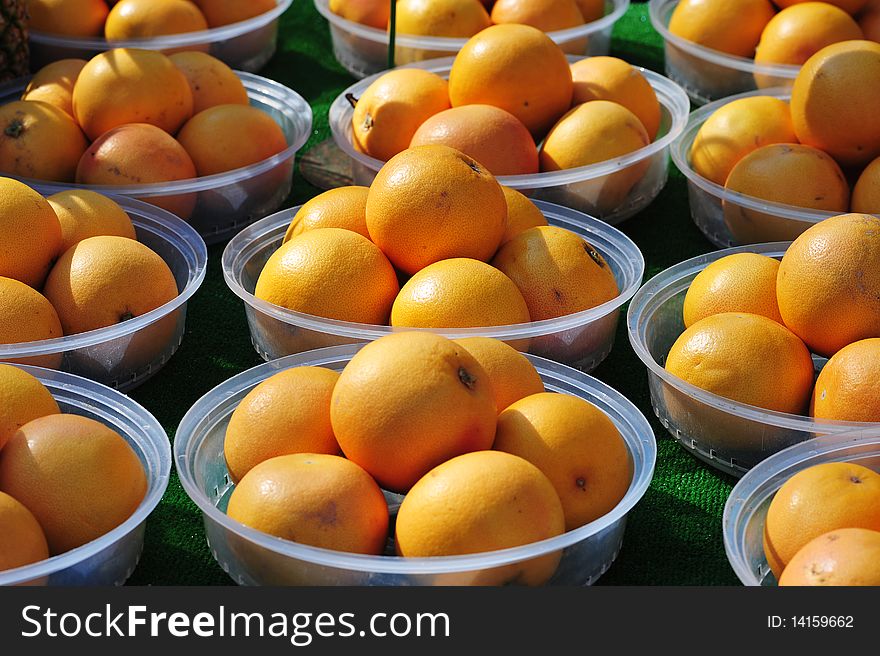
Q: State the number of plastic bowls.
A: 12